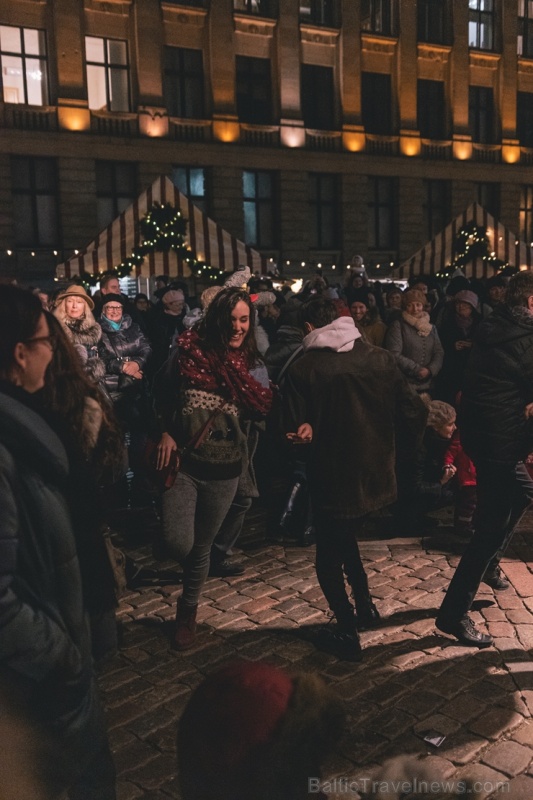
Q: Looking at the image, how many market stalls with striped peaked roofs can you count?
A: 2